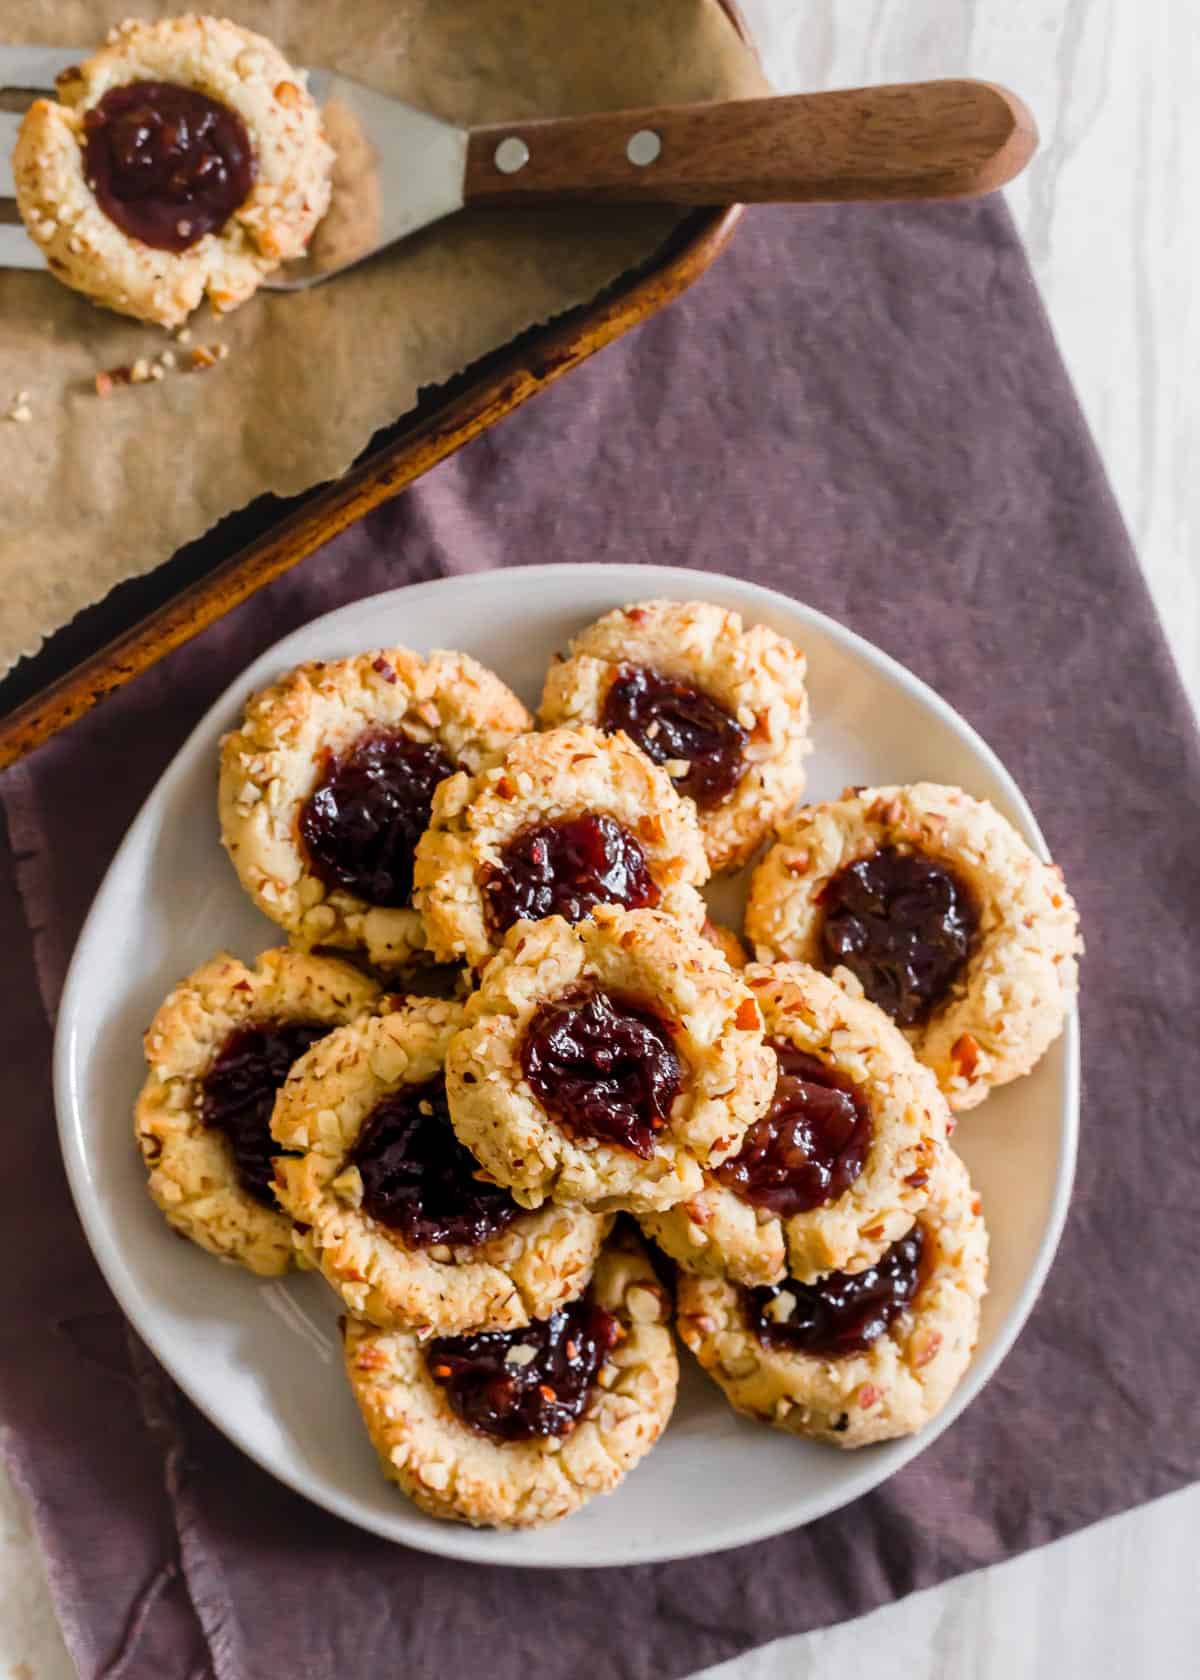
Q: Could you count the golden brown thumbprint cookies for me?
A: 11